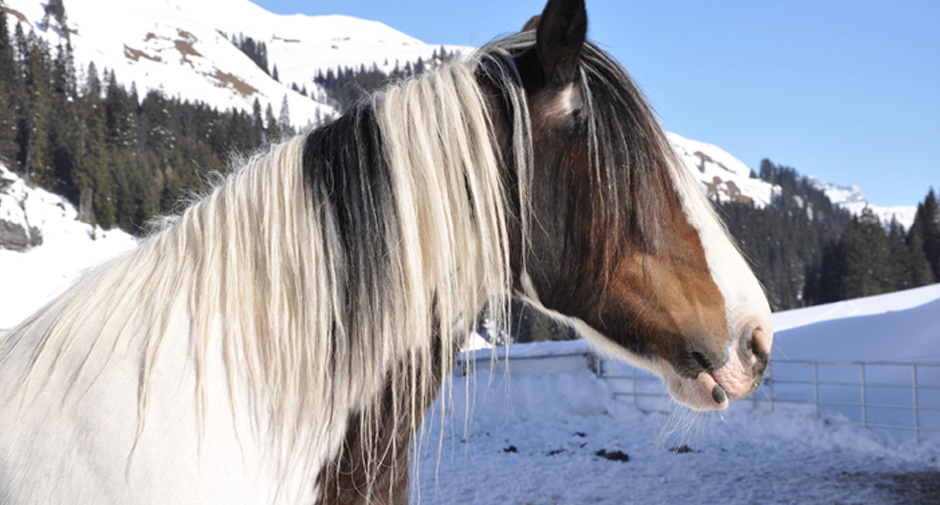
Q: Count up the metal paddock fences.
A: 1